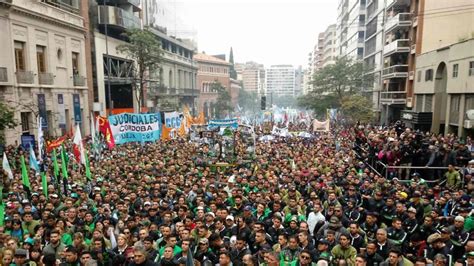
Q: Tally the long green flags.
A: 6